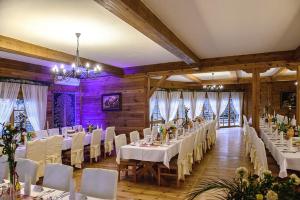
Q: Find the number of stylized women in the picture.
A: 0